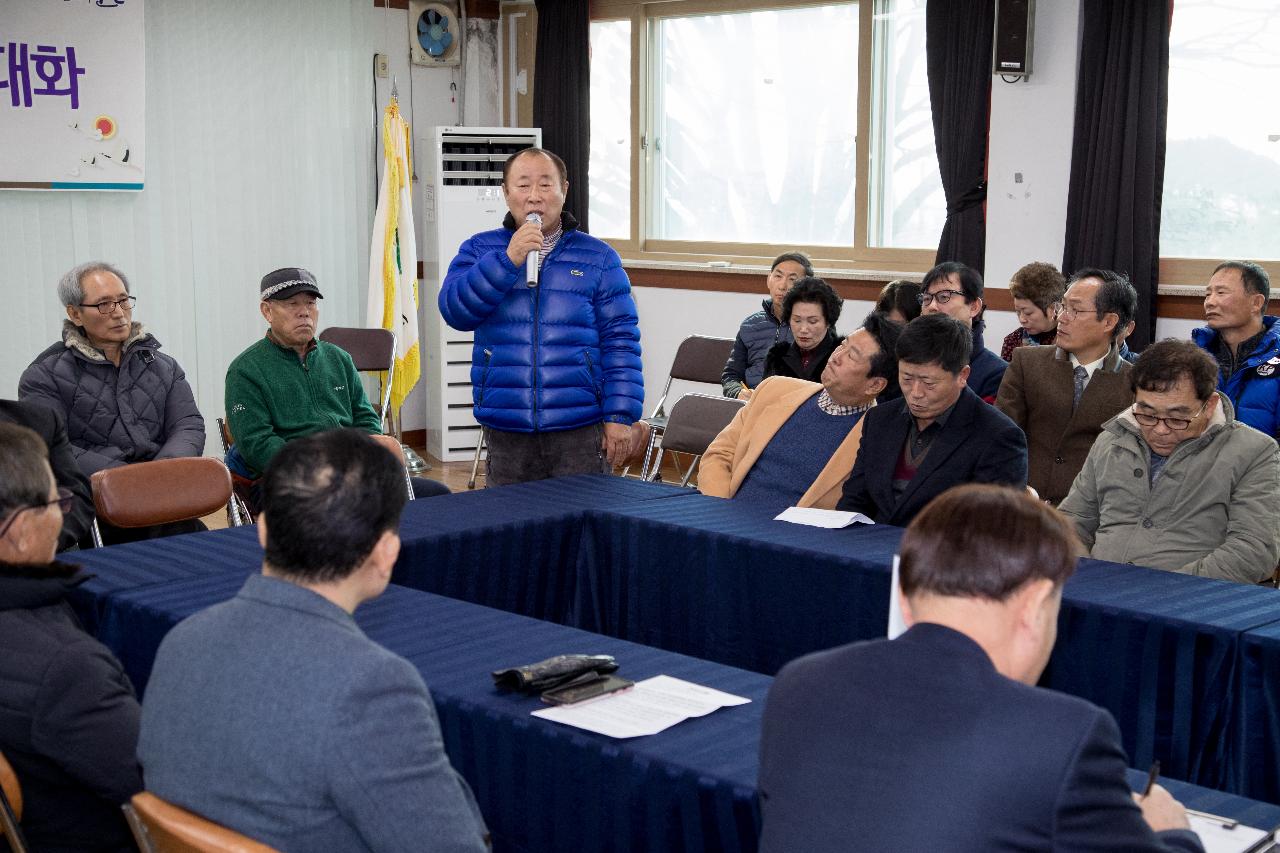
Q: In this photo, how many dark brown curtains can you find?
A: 3